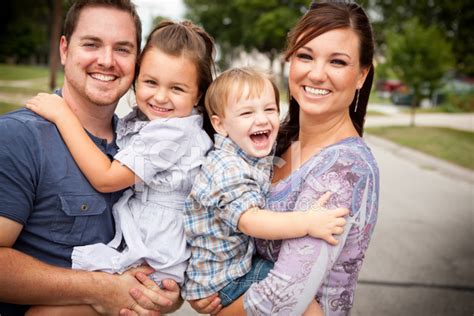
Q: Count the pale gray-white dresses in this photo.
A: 1